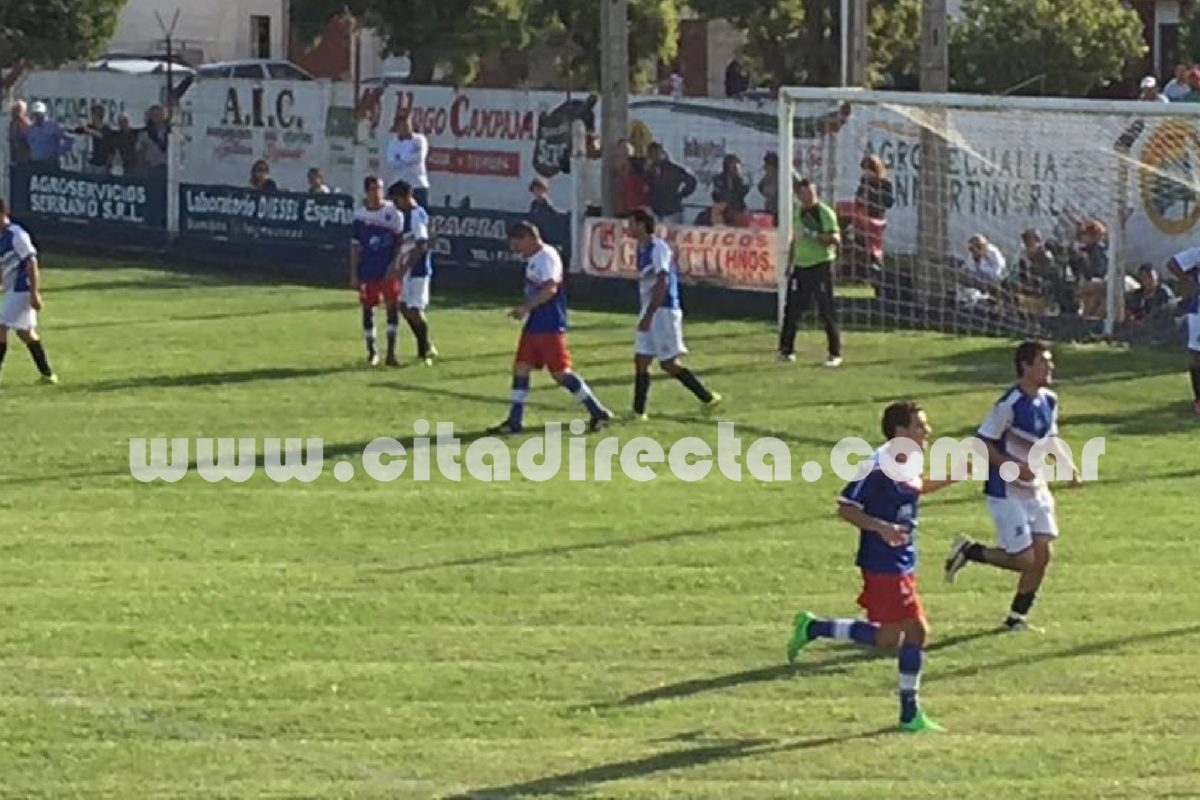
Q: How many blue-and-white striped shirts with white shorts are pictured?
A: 5